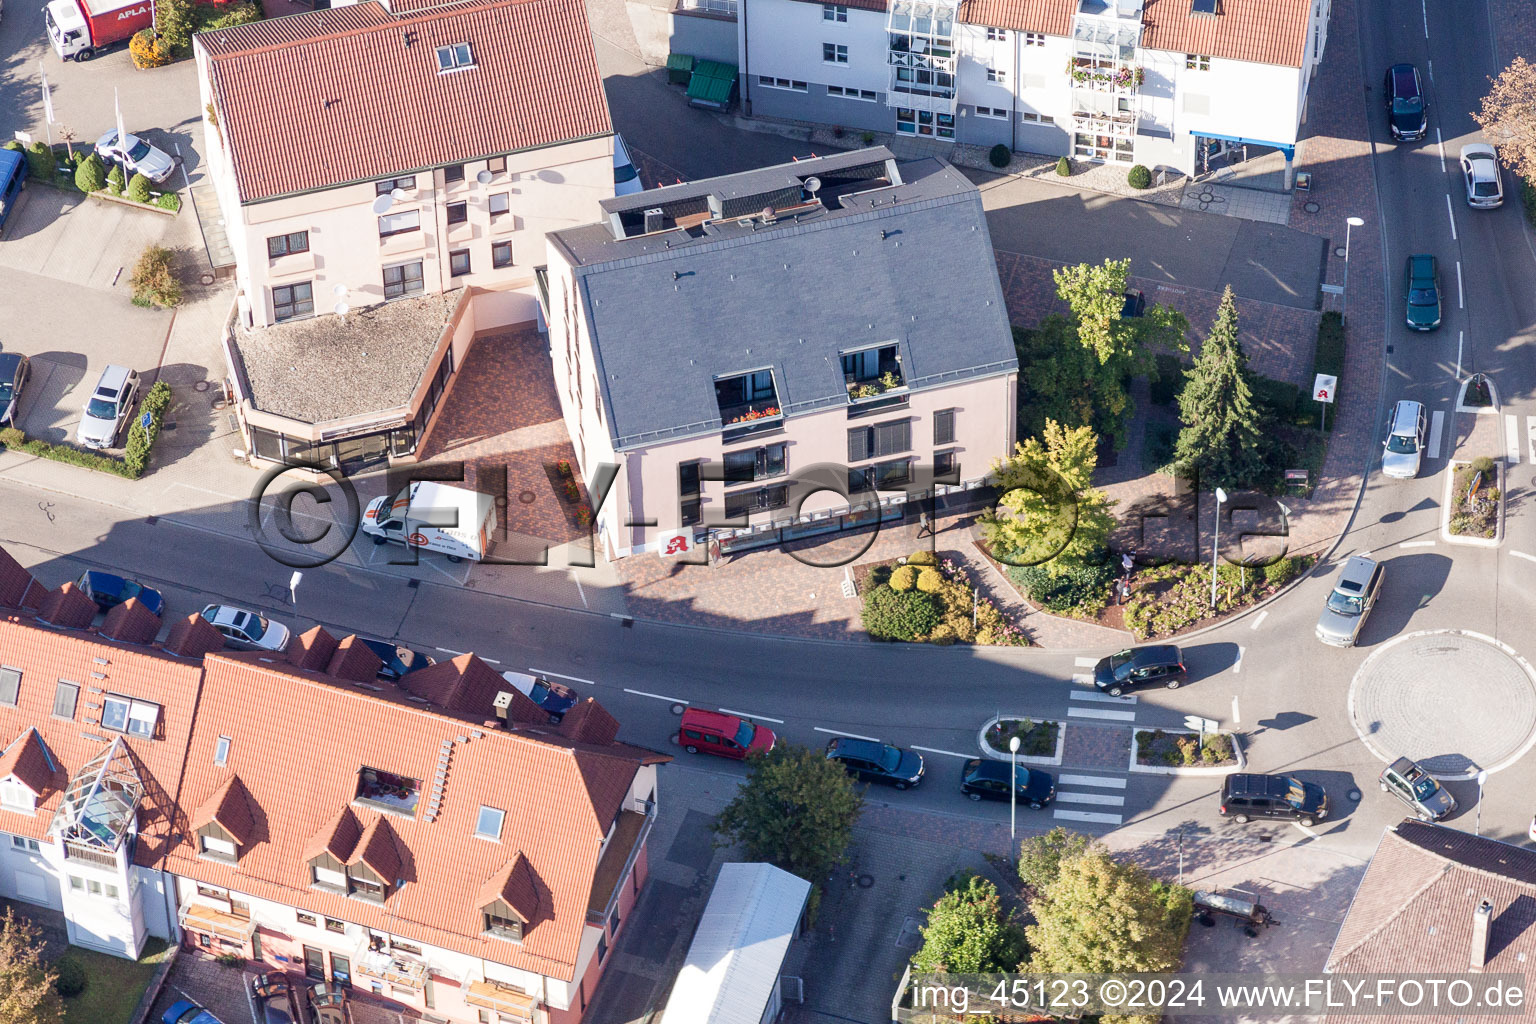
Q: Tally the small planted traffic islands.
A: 4